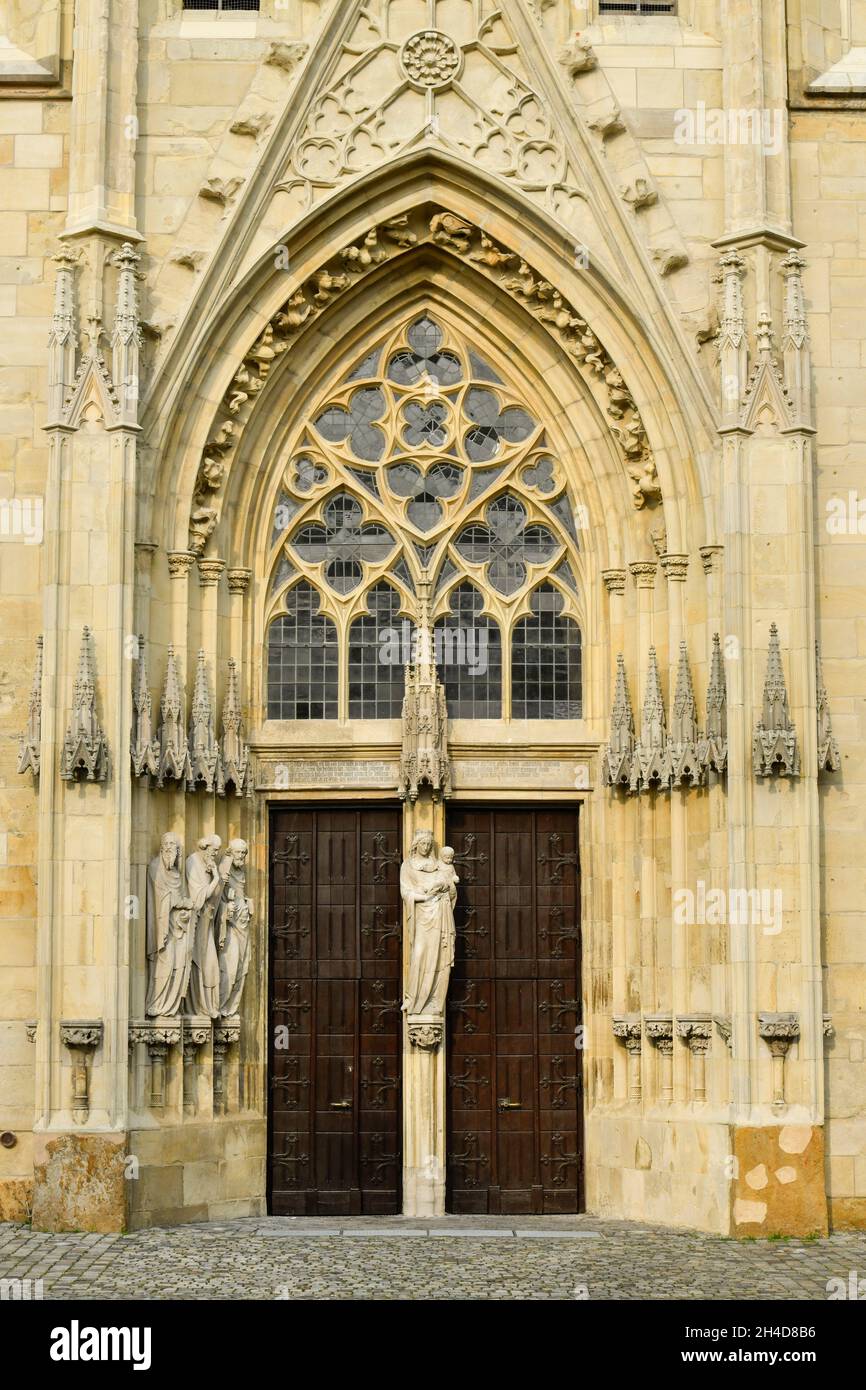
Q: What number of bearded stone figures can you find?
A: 3